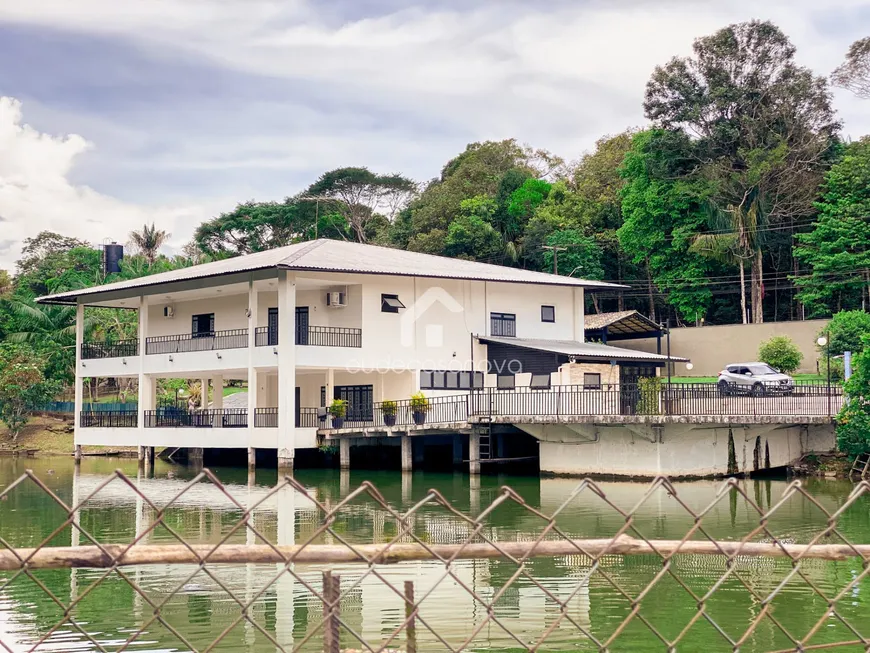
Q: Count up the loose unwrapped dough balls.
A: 0